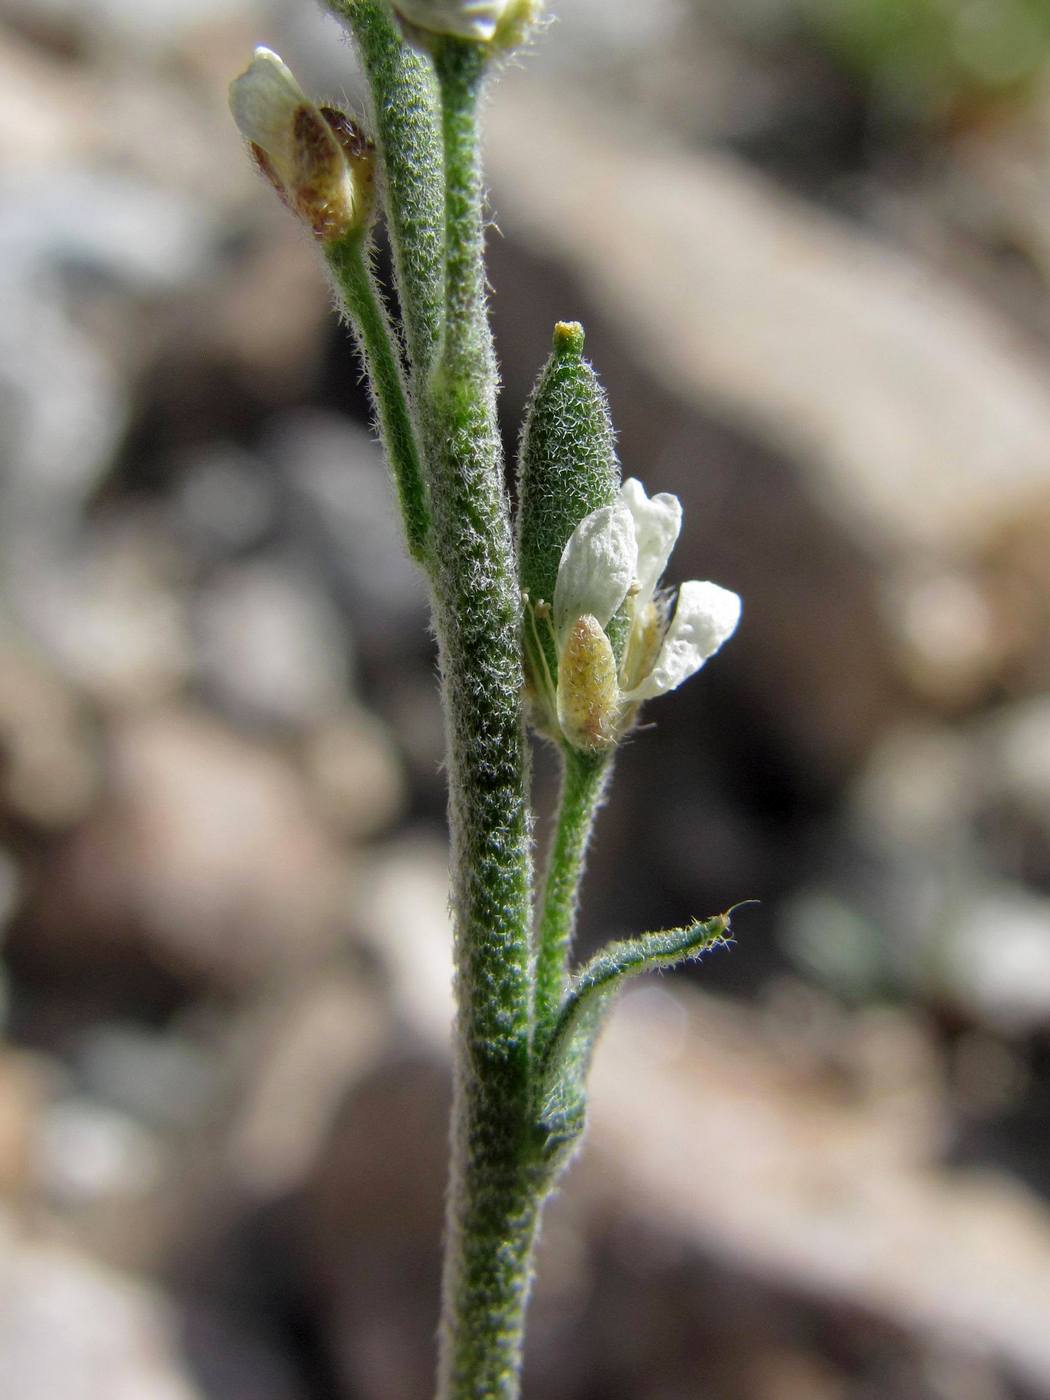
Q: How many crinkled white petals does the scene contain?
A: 3